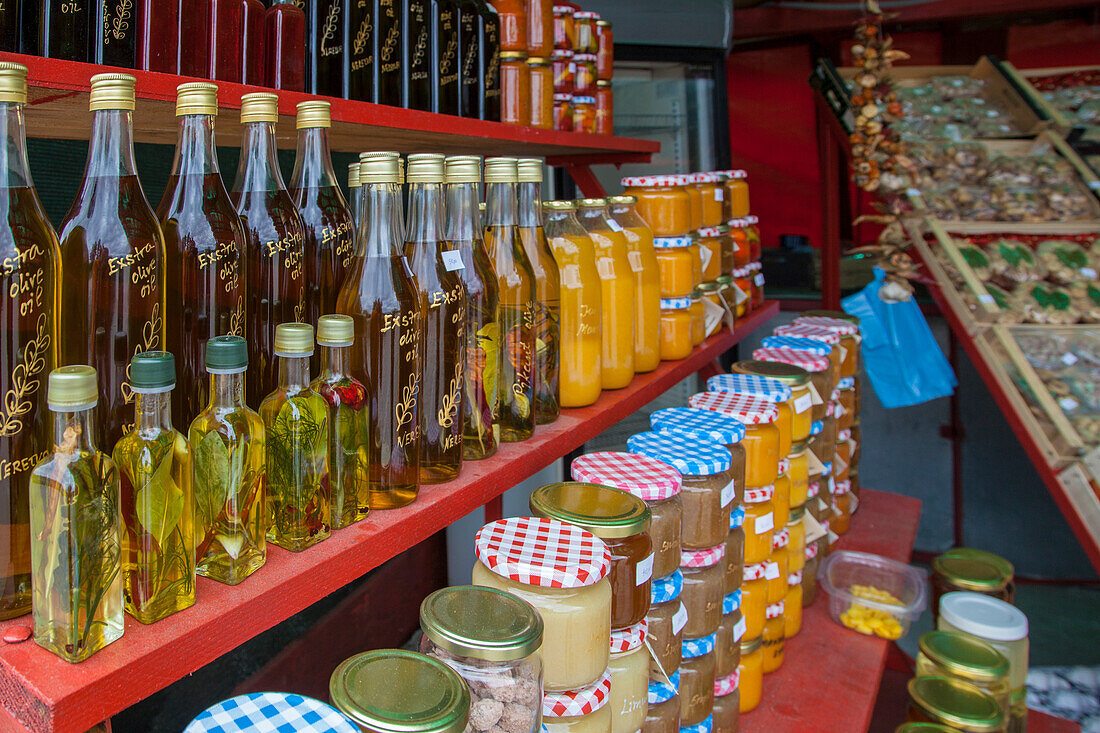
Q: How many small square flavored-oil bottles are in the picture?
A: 5